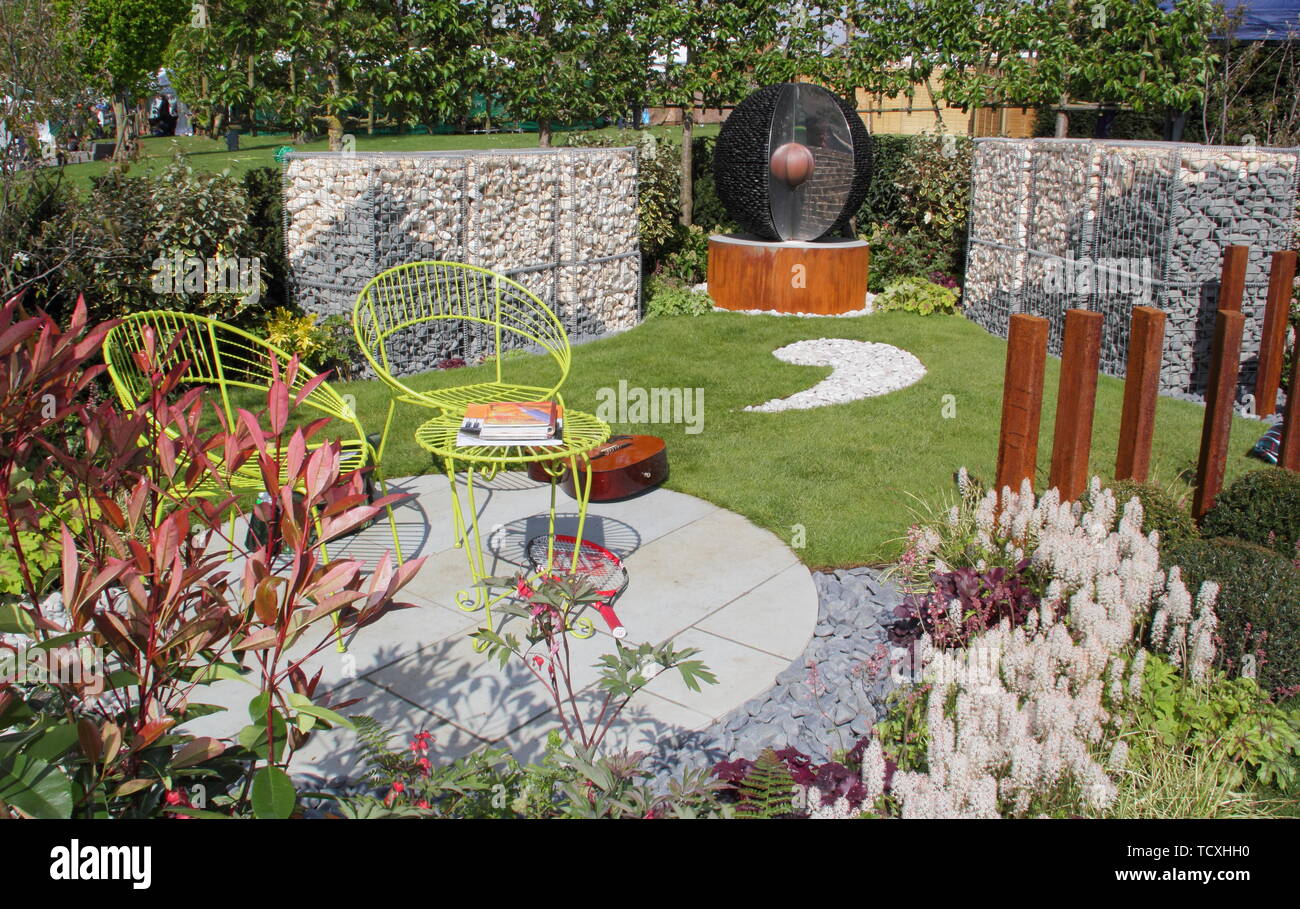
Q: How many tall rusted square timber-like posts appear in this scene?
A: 7